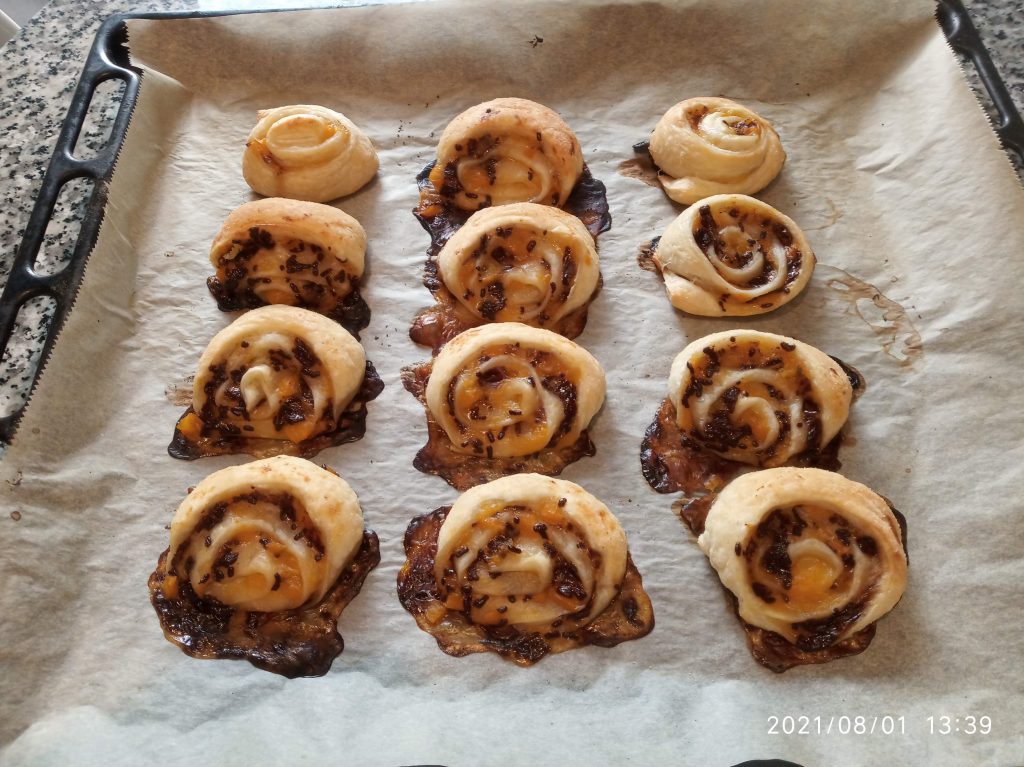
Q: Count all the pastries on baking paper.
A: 12